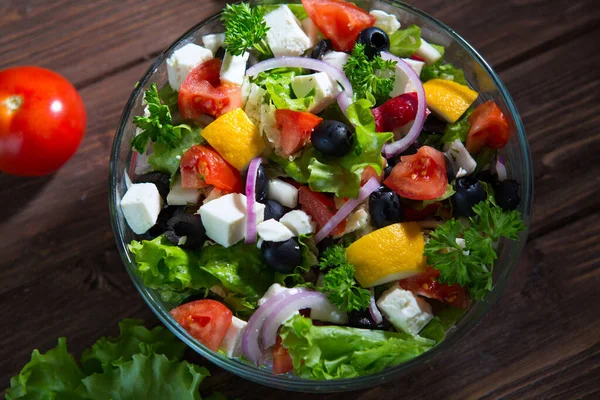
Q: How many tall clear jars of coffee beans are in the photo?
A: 0